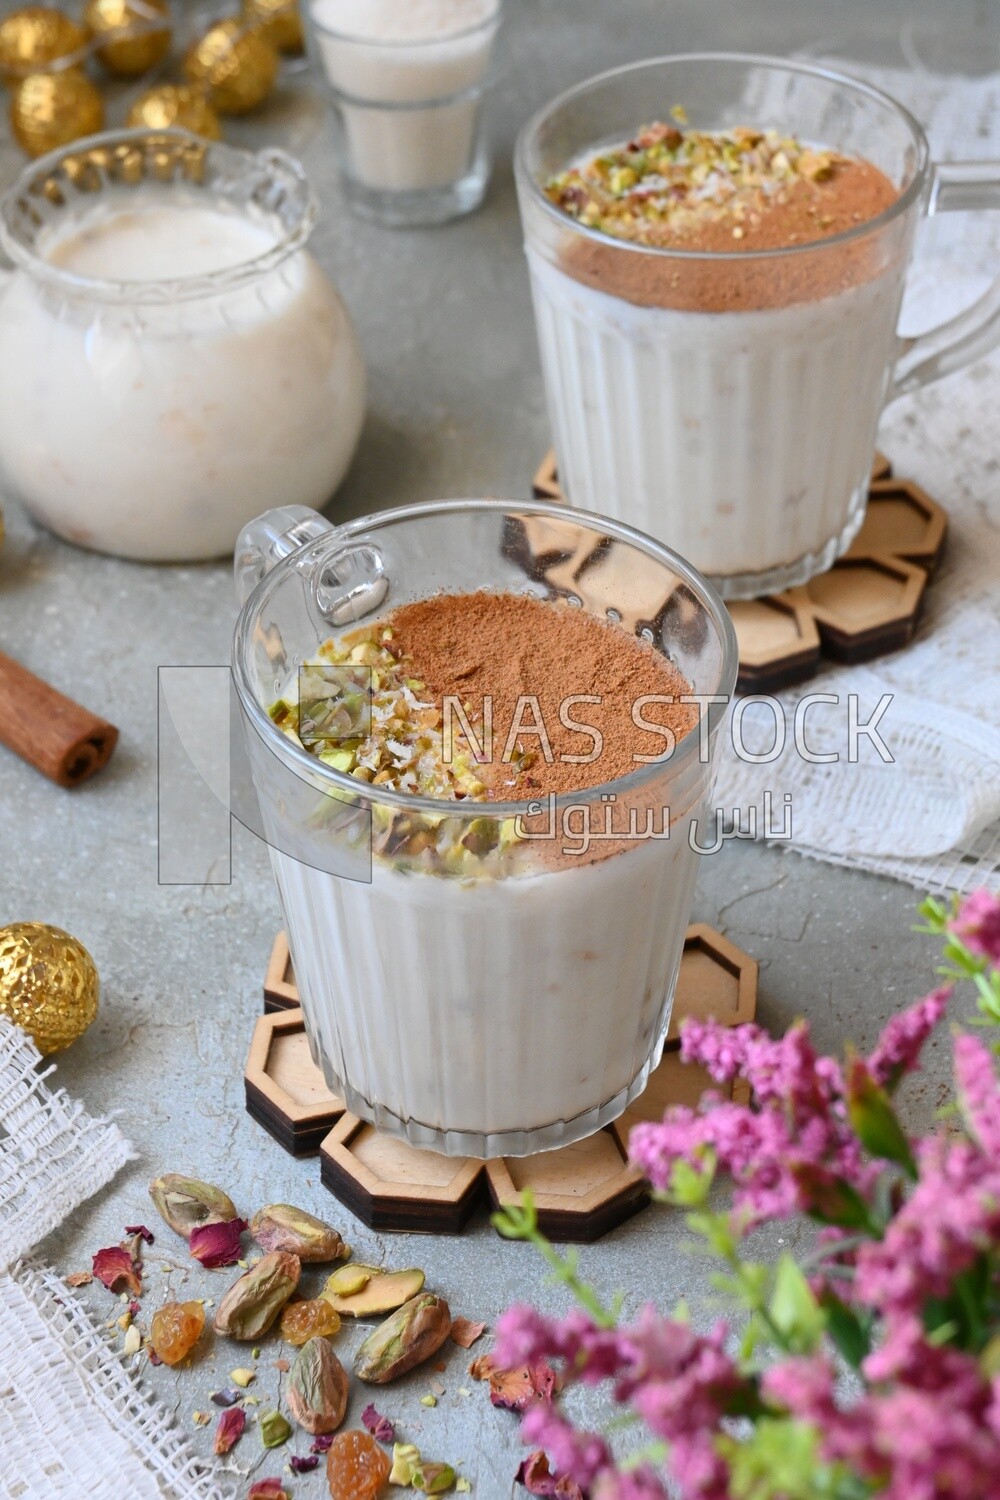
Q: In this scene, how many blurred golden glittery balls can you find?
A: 6